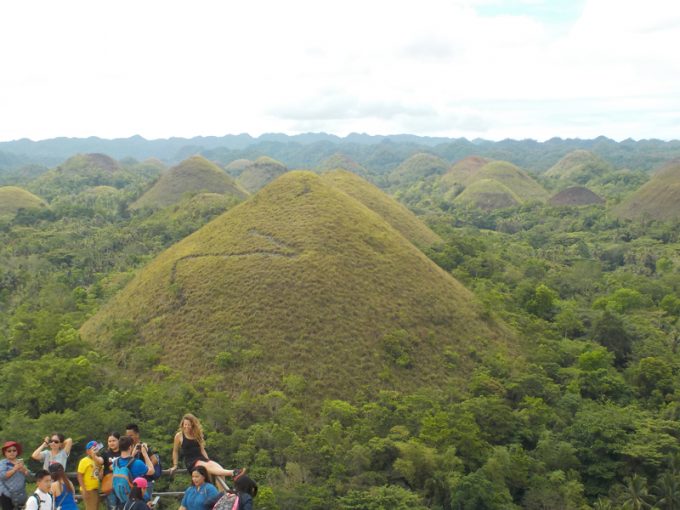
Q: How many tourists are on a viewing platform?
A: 12